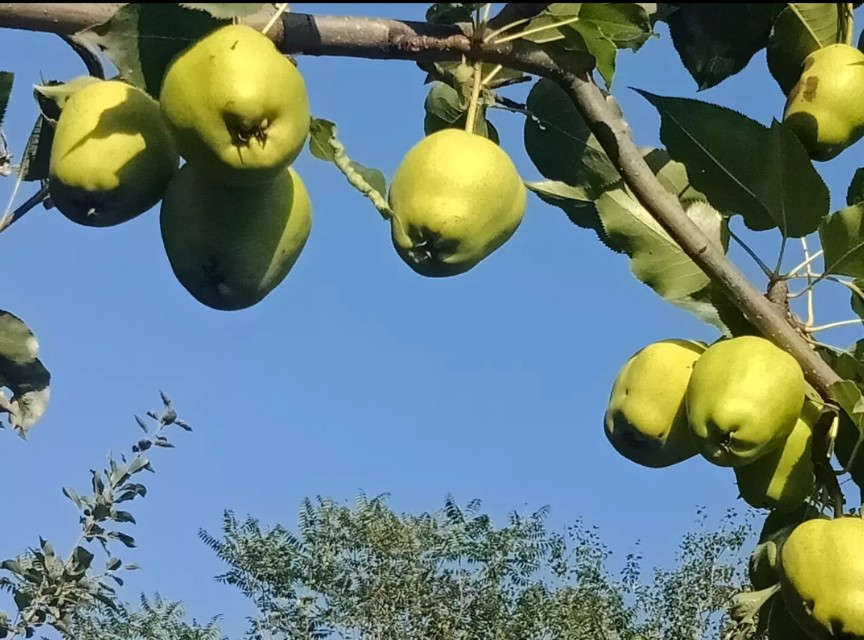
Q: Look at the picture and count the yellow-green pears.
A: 9